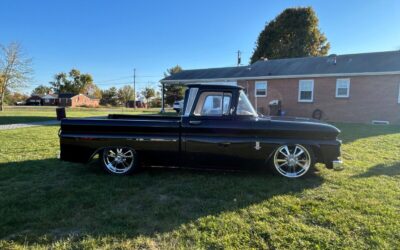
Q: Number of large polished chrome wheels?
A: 2